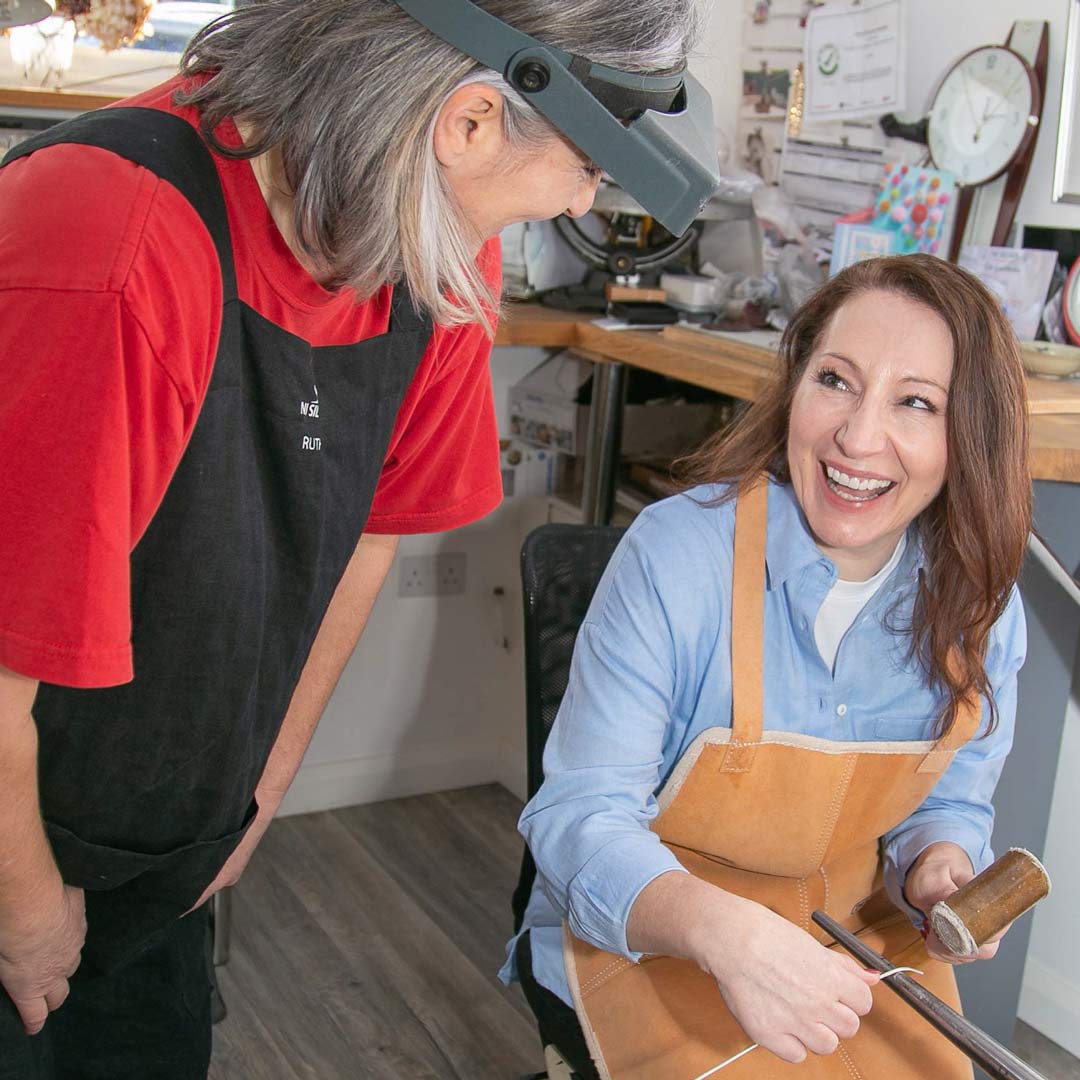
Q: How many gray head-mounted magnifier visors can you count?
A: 1